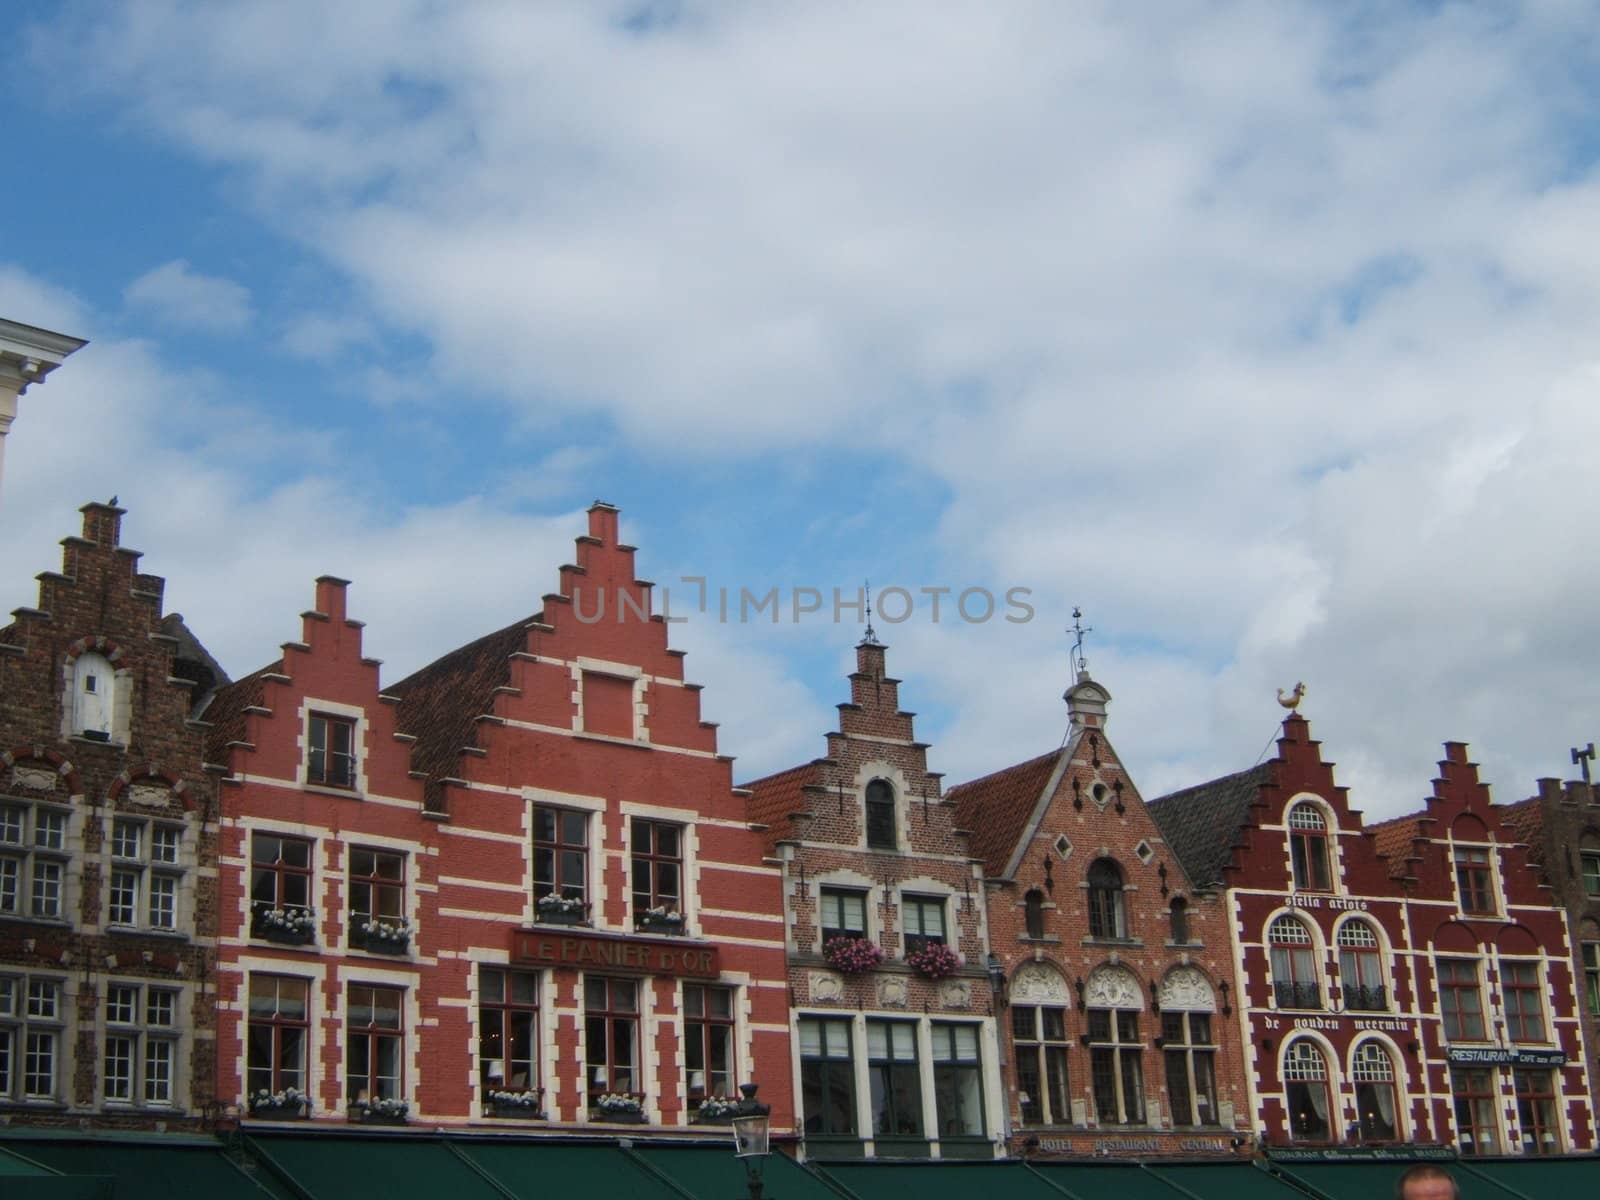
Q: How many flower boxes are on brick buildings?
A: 11